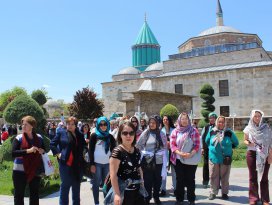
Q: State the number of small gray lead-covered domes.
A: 2